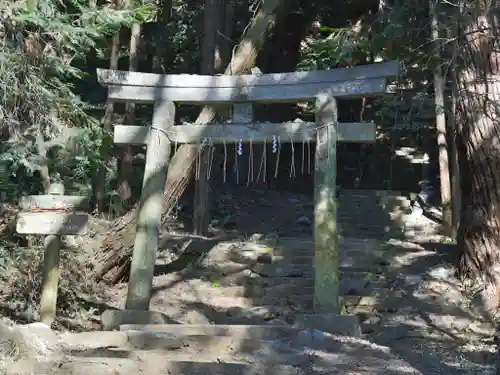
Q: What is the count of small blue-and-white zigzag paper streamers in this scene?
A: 2